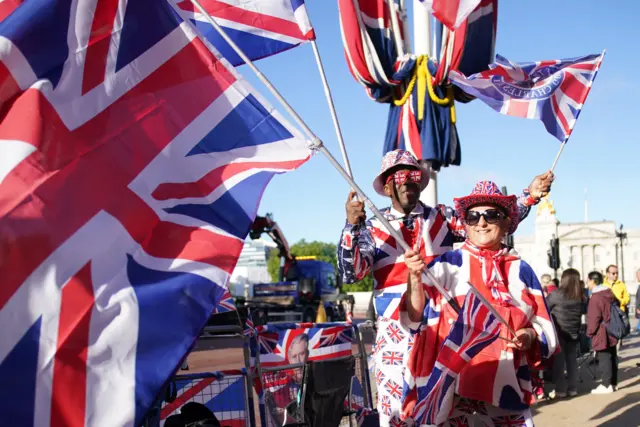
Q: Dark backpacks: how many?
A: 1